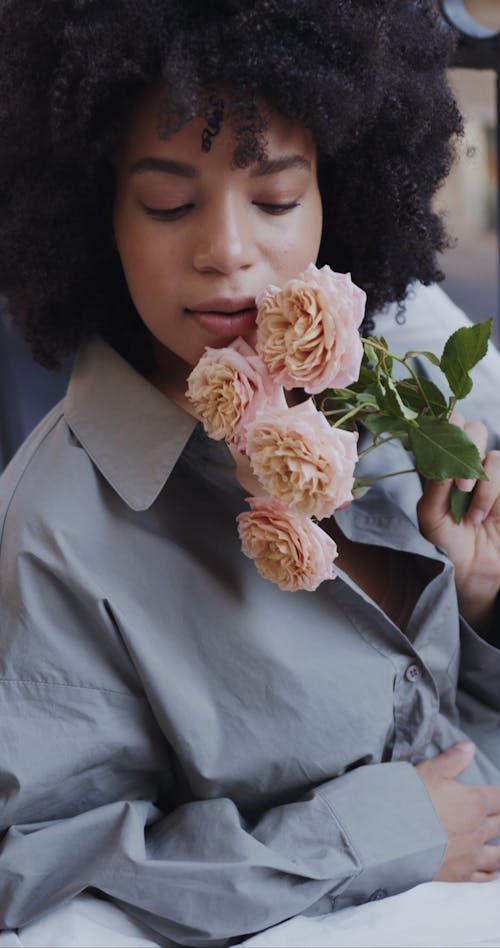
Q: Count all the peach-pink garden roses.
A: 4